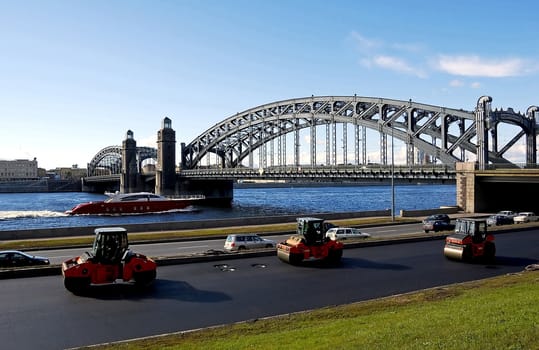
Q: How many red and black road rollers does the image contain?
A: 3